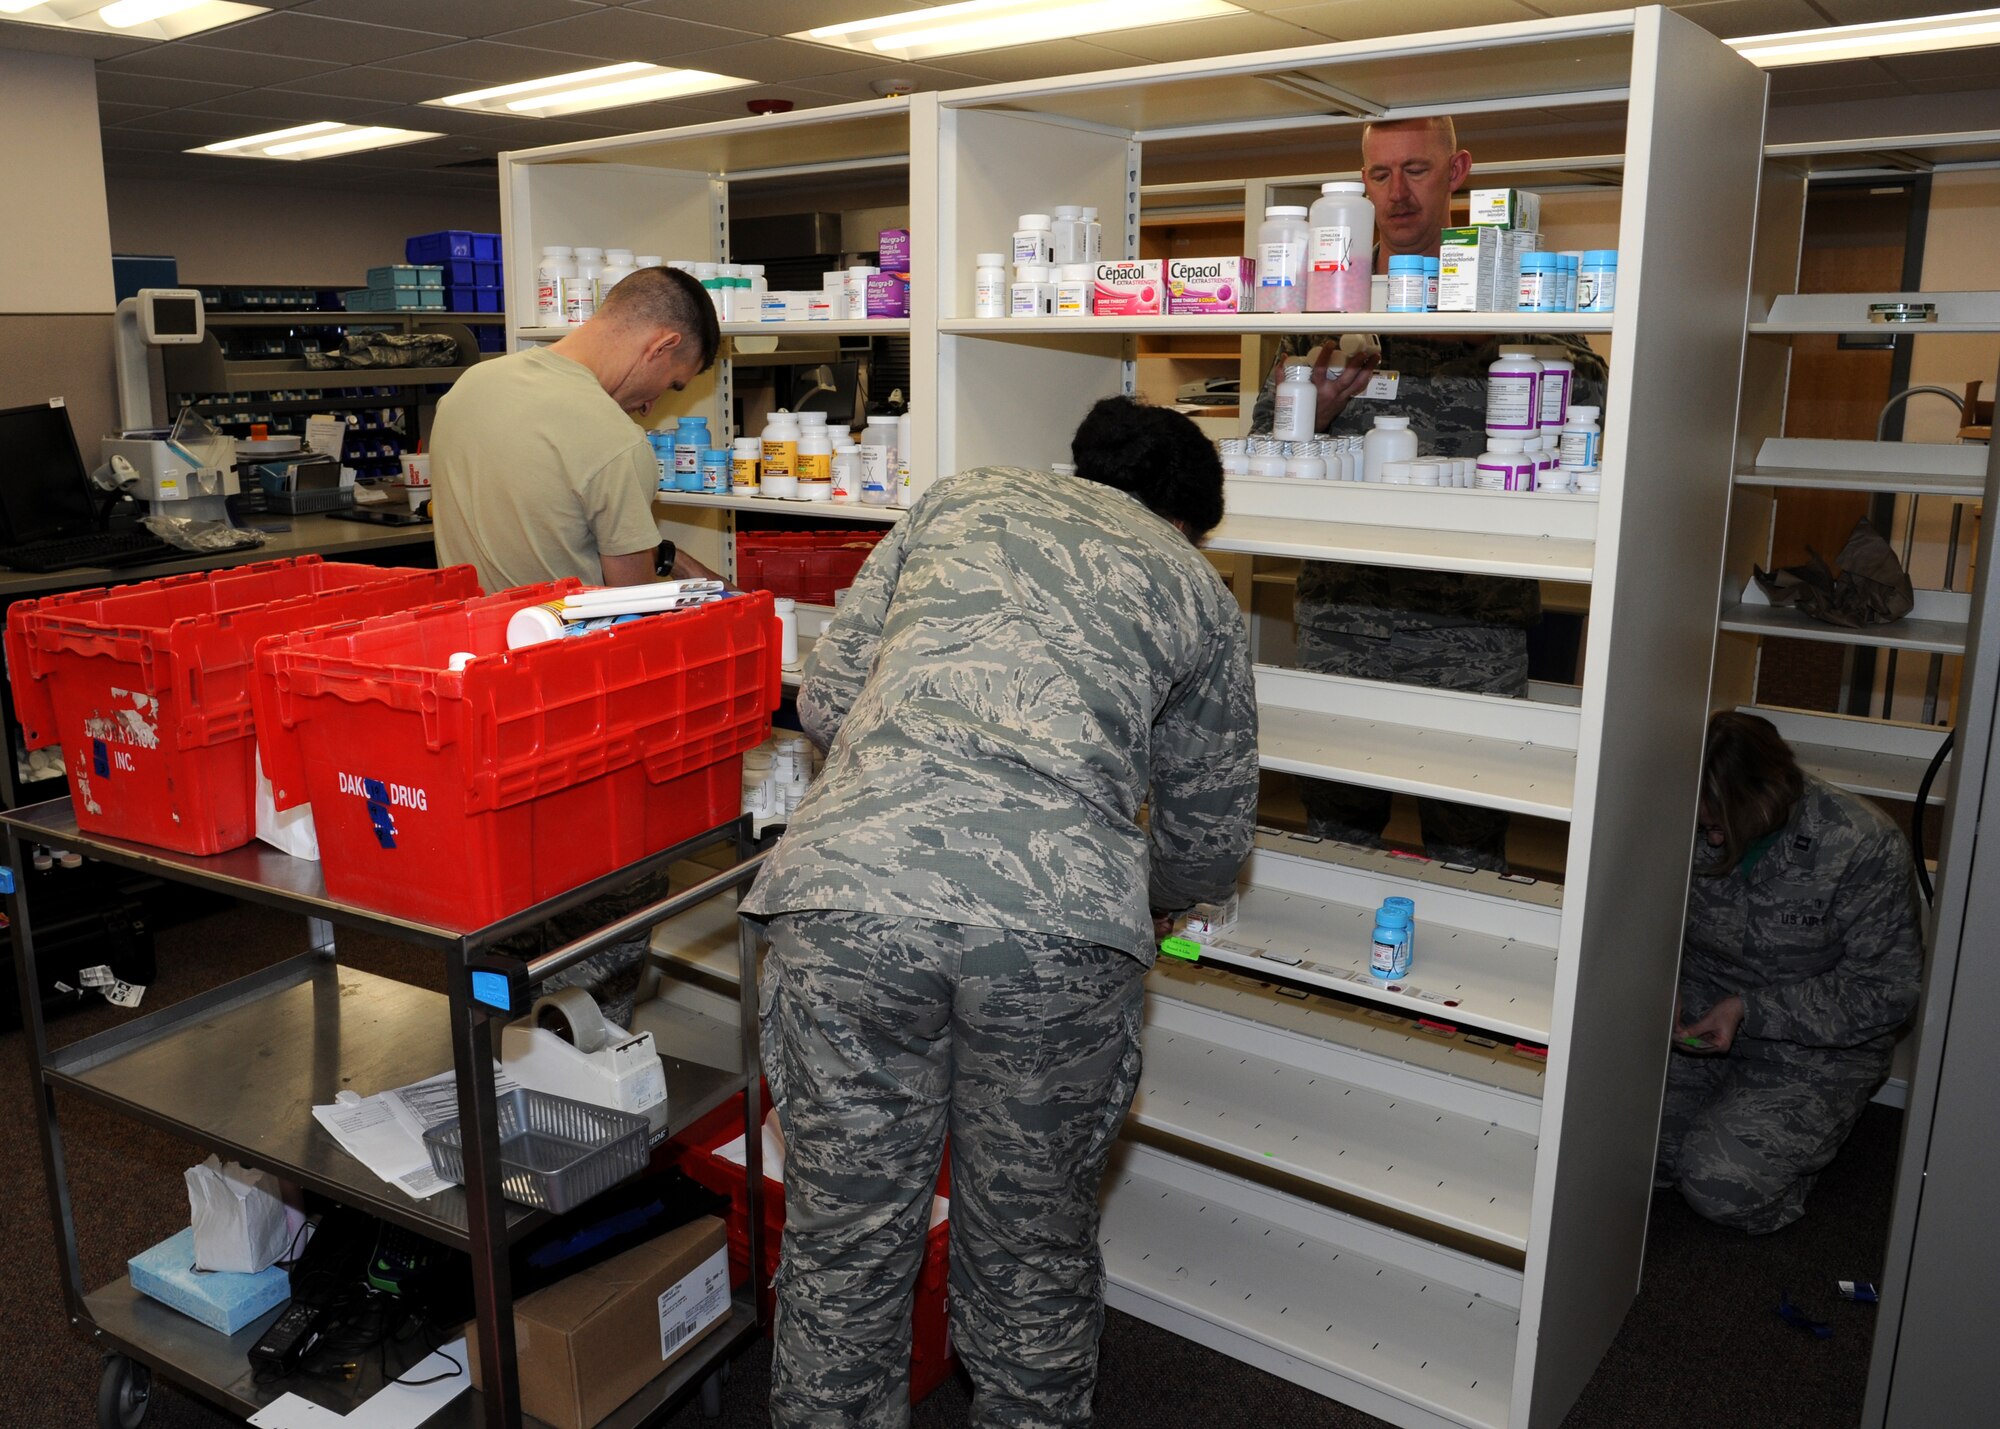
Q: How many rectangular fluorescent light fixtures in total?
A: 5